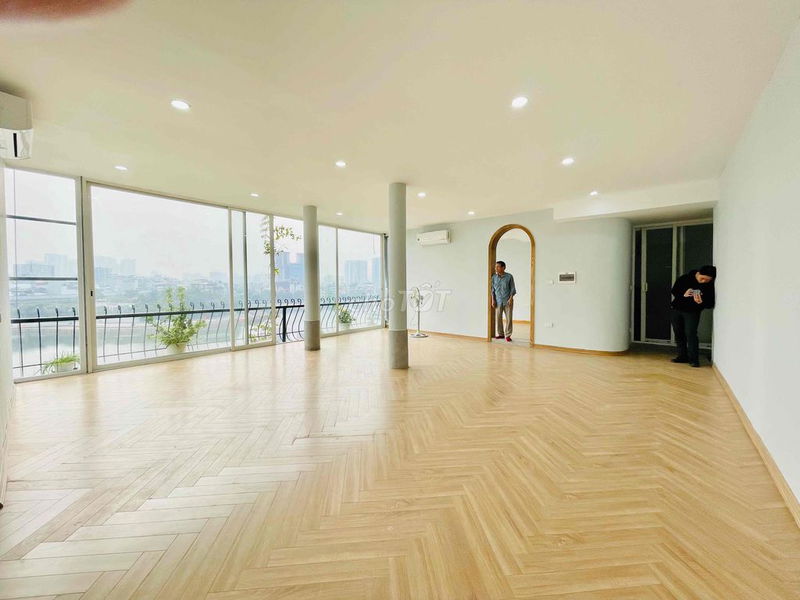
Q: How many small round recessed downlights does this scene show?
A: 10